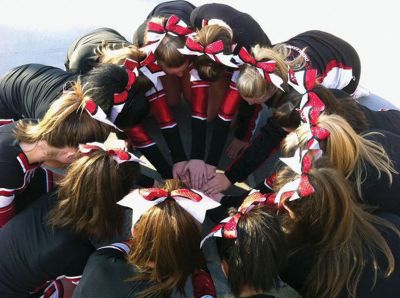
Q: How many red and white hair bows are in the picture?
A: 12